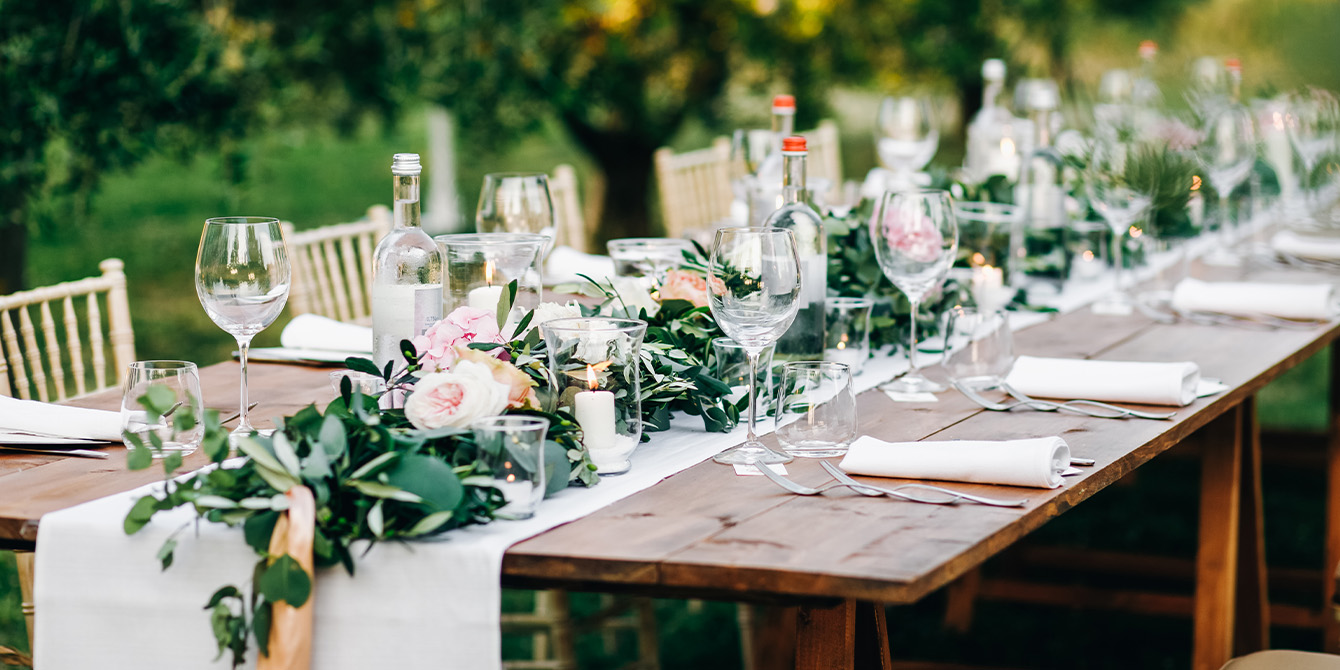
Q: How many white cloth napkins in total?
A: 7